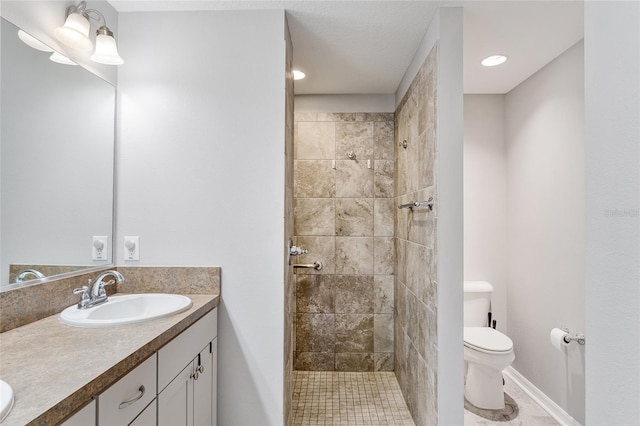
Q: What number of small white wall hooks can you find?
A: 2